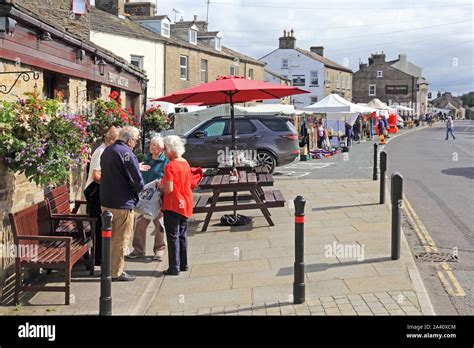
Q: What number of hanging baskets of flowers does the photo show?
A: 3